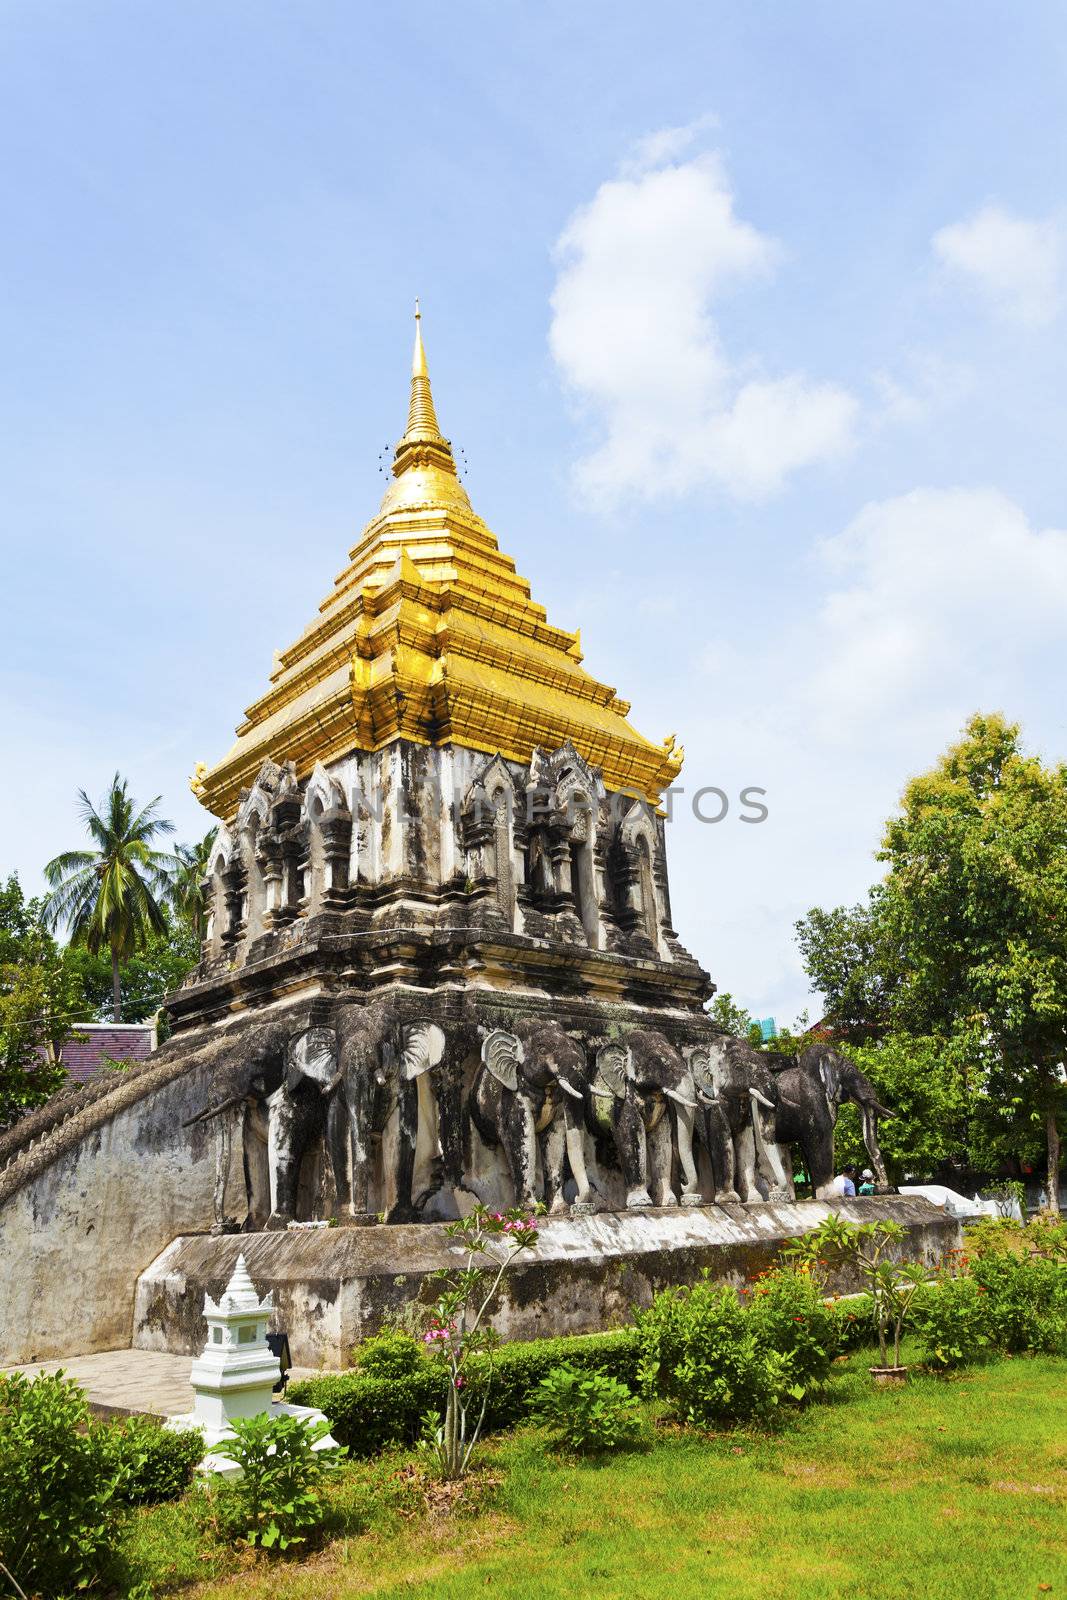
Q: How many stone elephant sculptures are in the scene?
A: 6